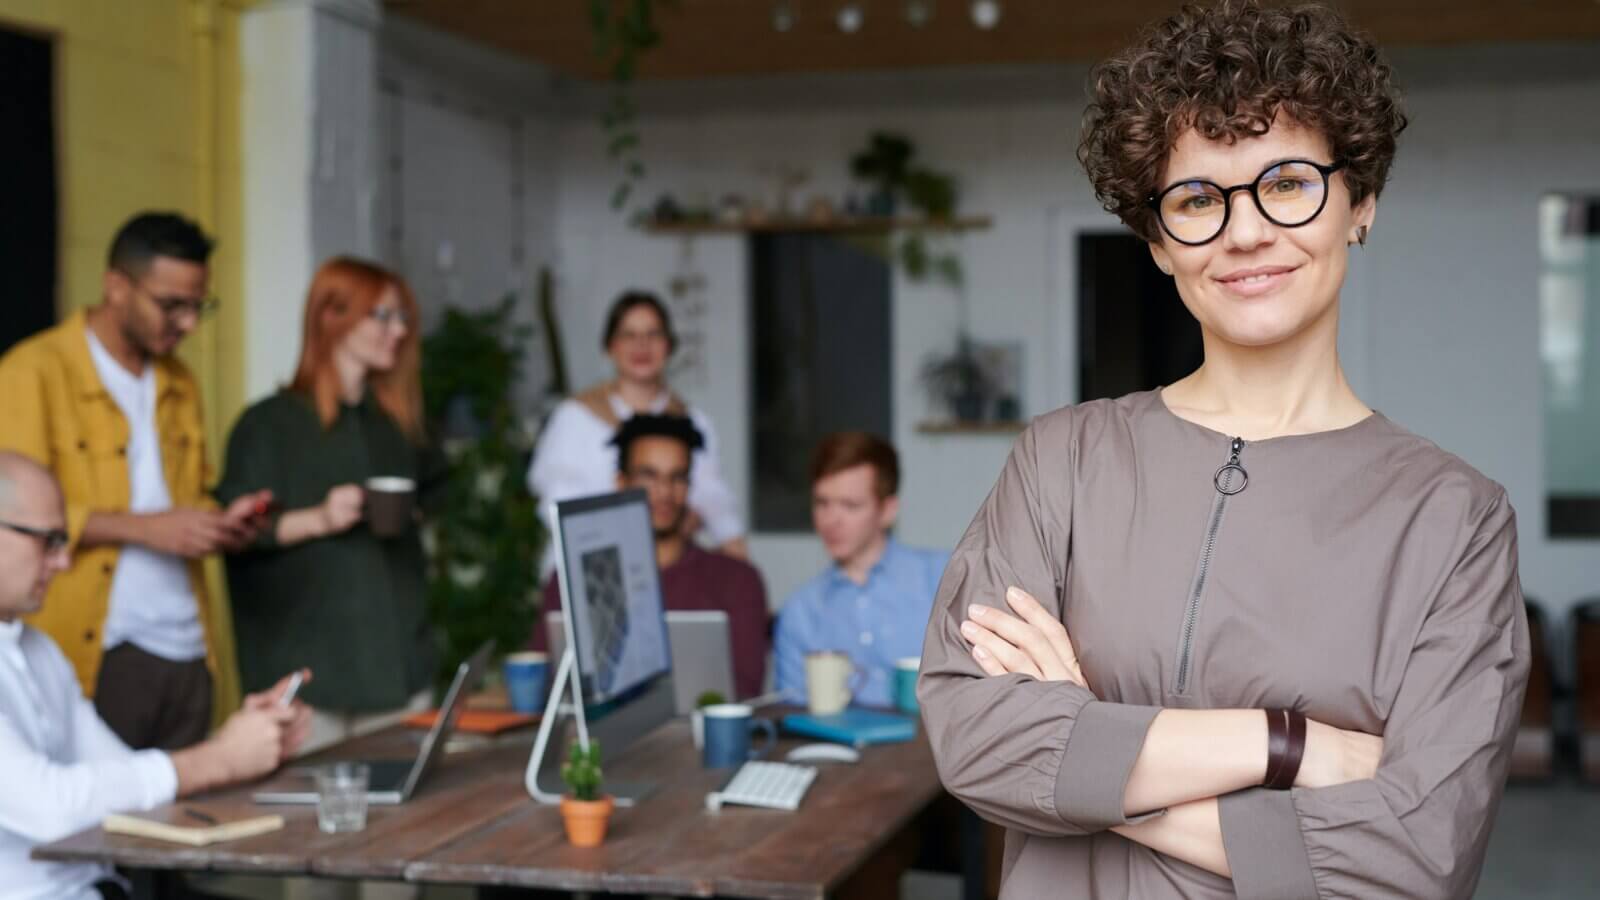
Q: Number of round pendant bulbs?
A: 4